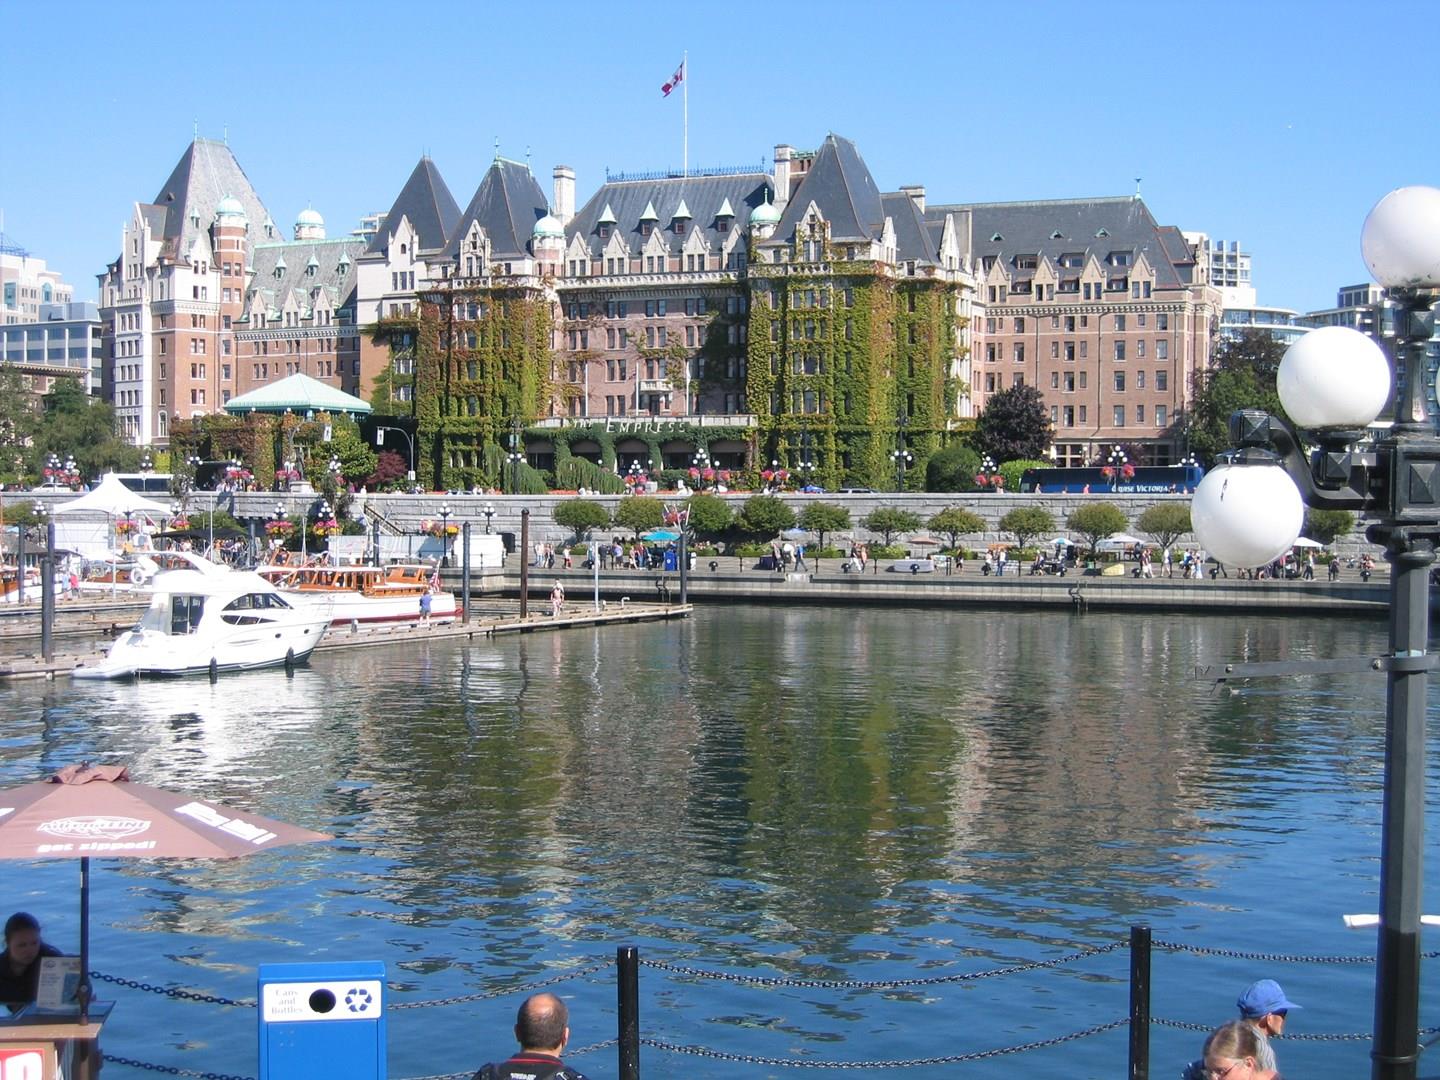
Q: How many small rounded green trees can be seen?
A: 11